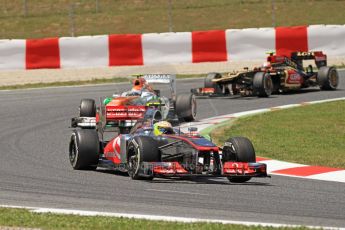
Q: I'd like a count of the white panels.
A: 5